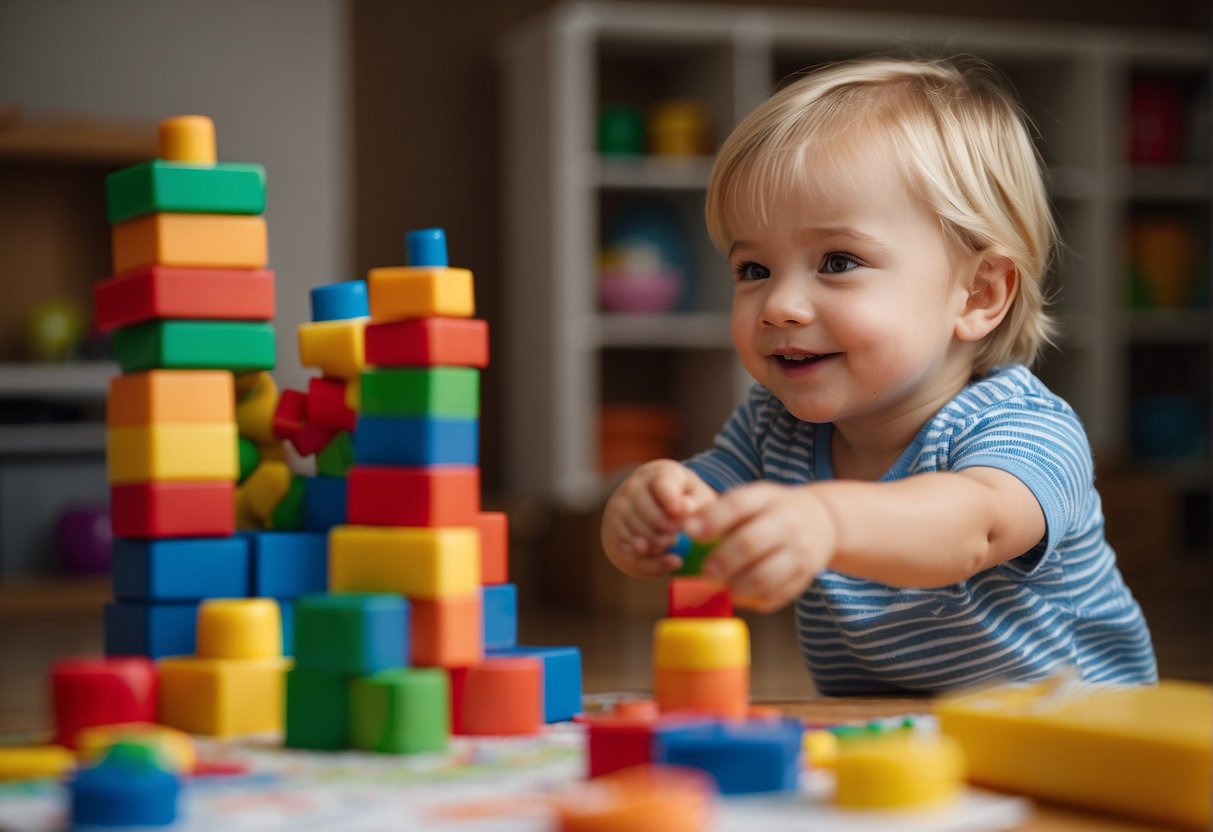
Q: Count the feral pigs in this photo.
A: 0